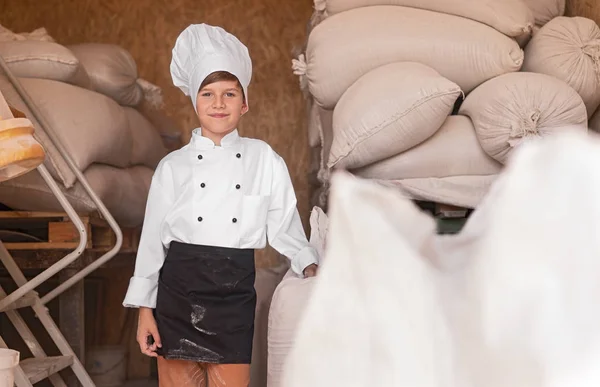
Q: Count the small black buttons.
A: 6